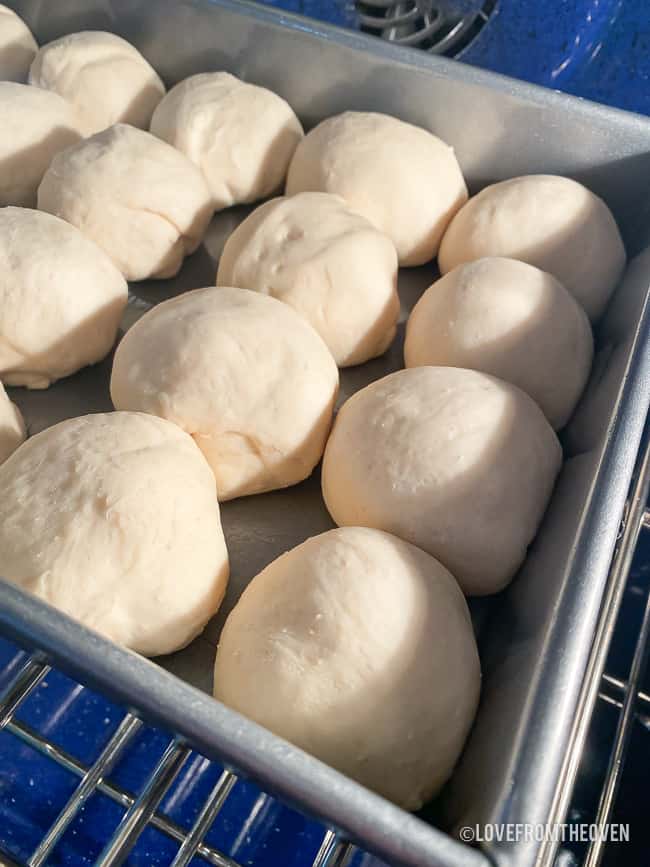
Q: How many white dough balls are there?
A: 15